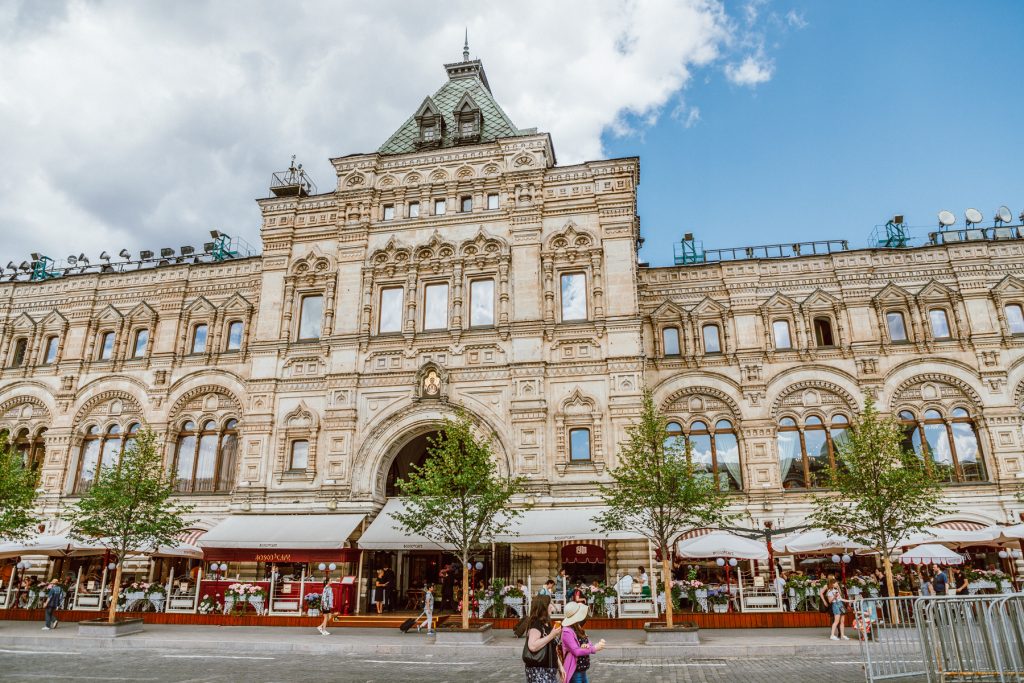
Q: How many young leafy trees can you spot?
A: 5